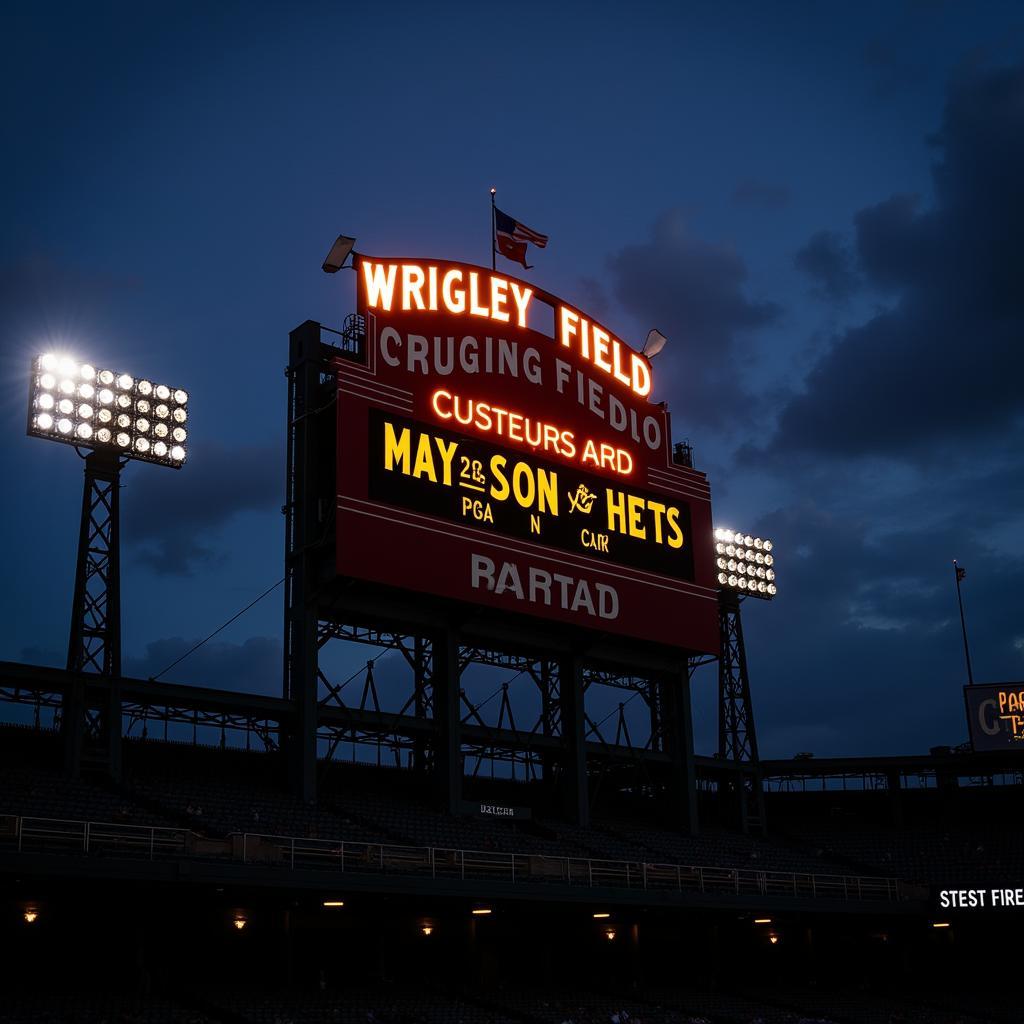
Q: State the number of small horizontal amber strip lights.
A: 5